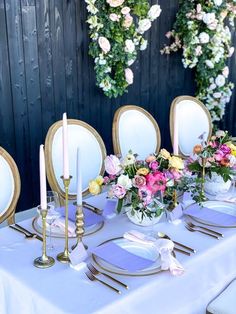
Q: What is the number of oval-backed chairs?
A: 4